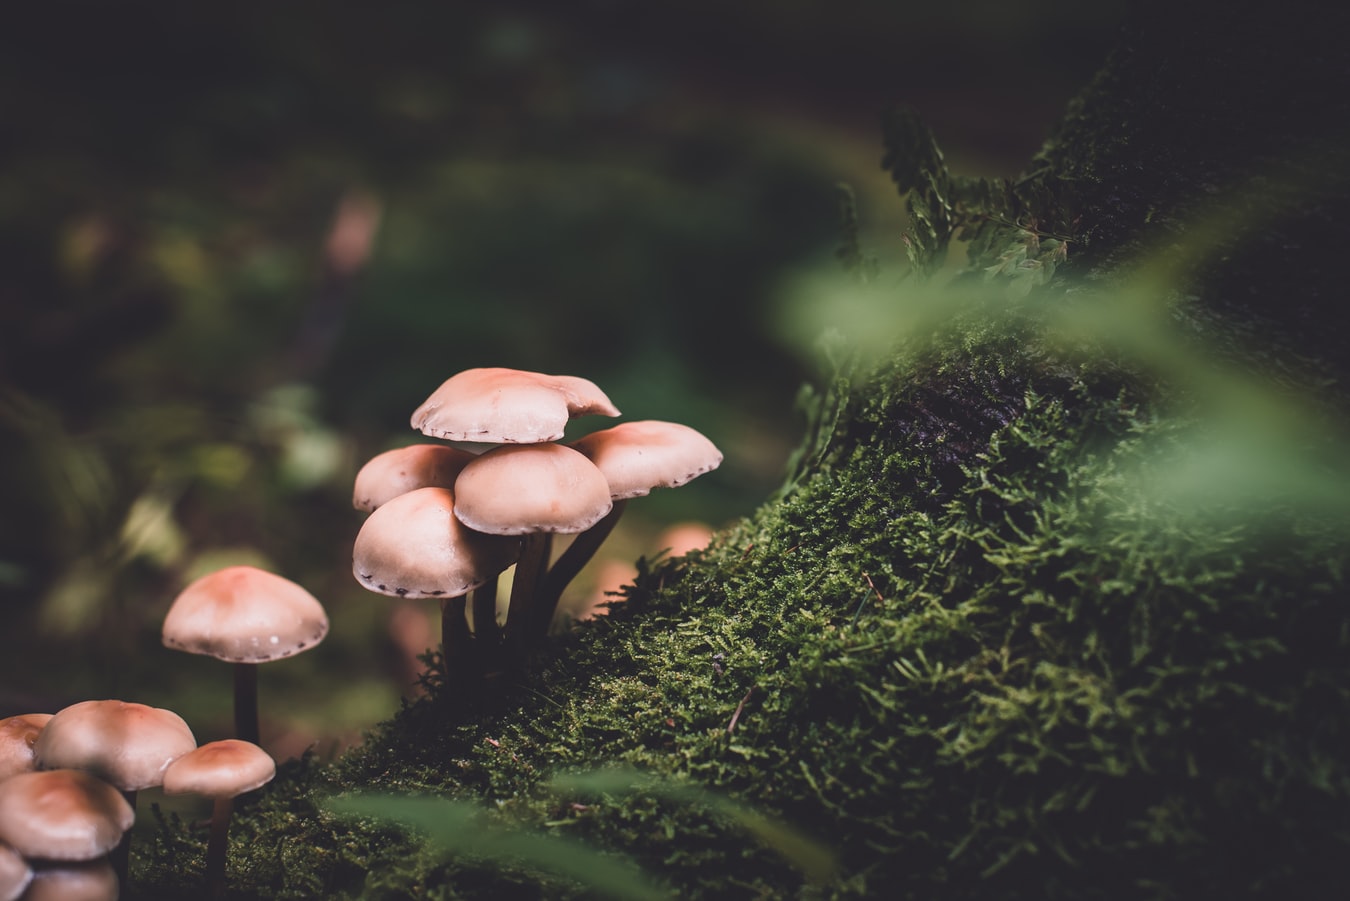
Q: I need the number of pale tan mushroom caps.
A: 12